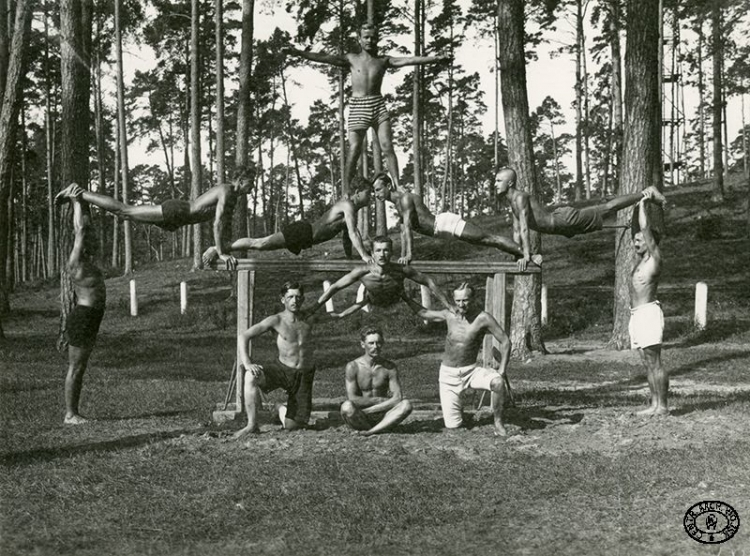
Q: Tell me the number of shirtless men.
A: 11